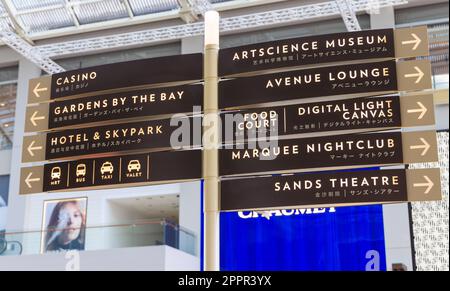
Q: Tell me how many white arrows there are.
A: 9